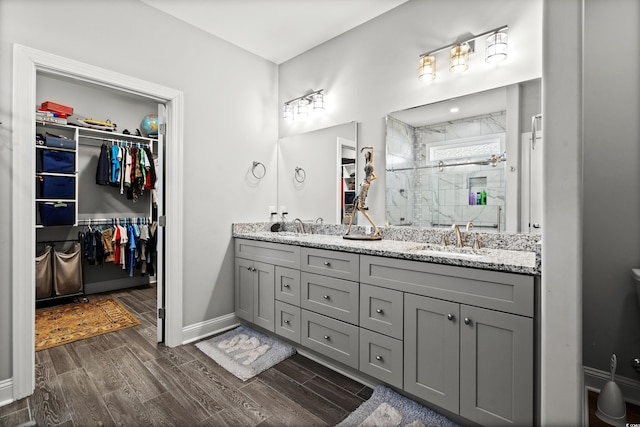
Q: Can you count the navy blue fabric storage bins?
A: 3